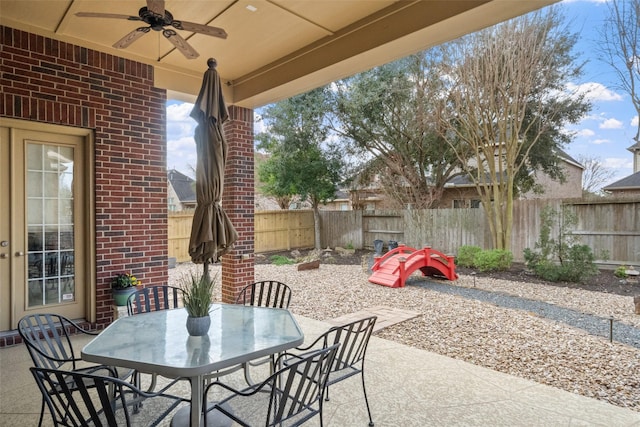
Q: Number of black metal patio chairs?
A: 6